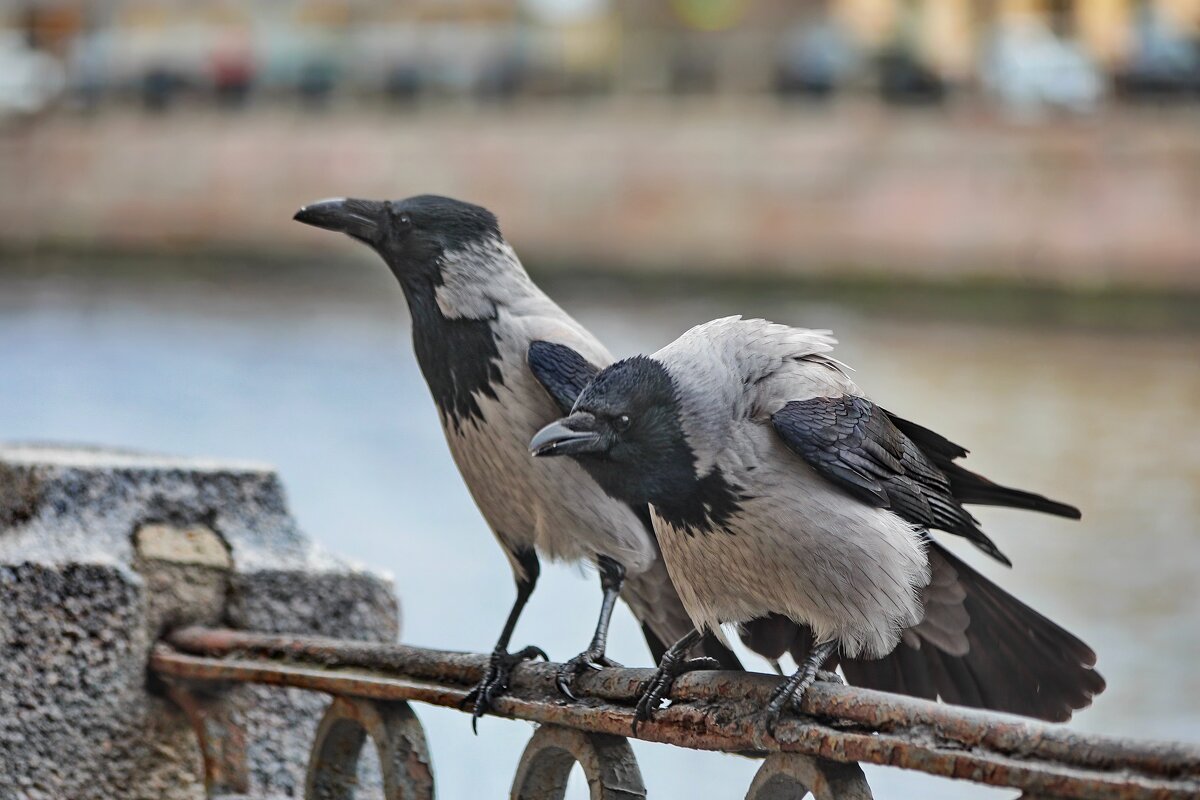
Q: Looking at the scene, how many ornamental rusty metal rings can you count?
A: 3